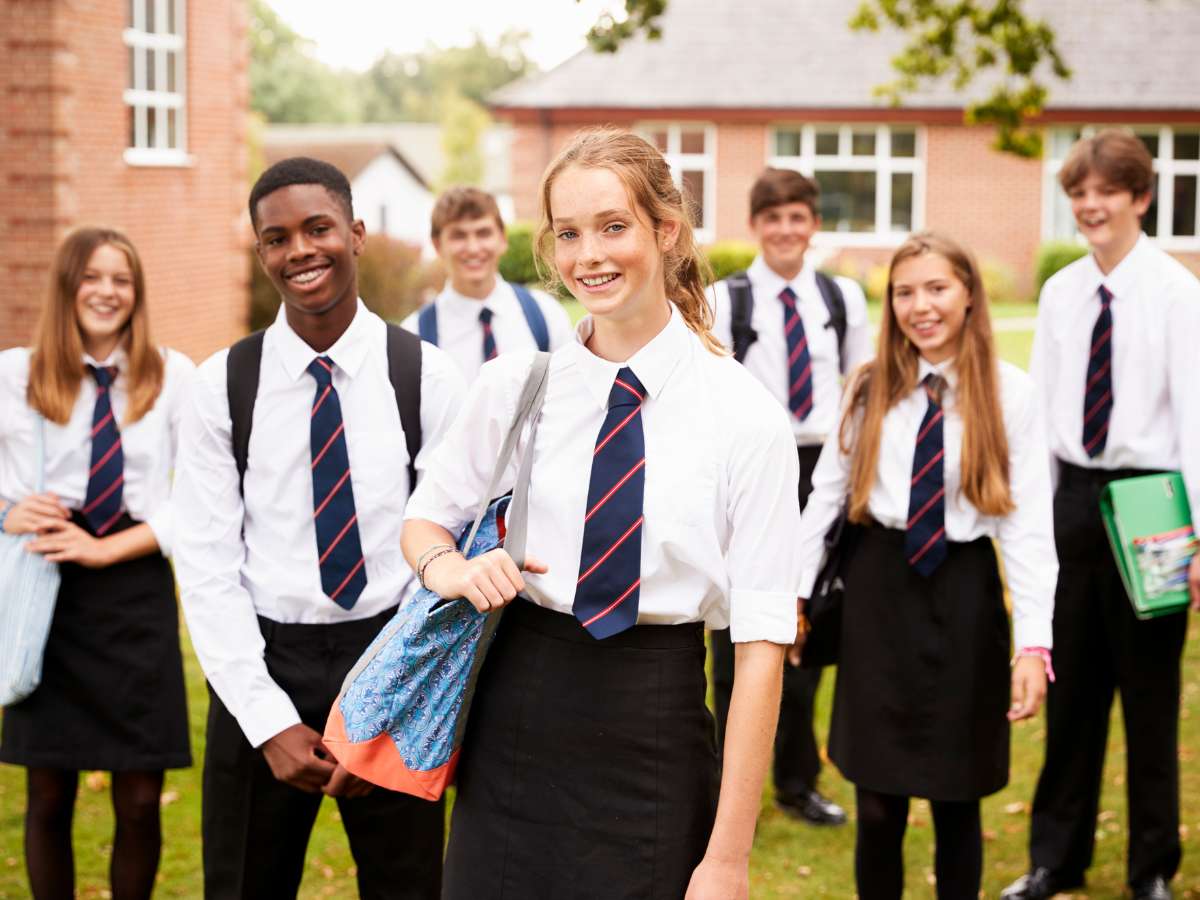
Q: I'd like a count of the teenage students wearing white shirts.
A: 7